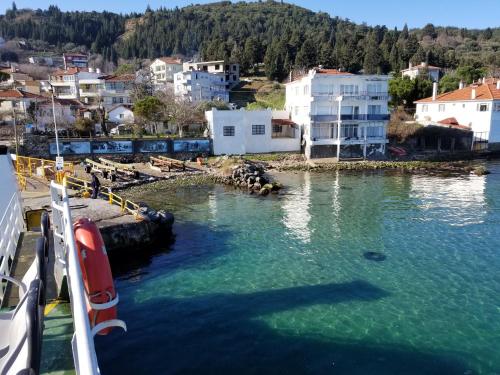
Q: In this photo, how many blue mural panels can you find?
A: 4